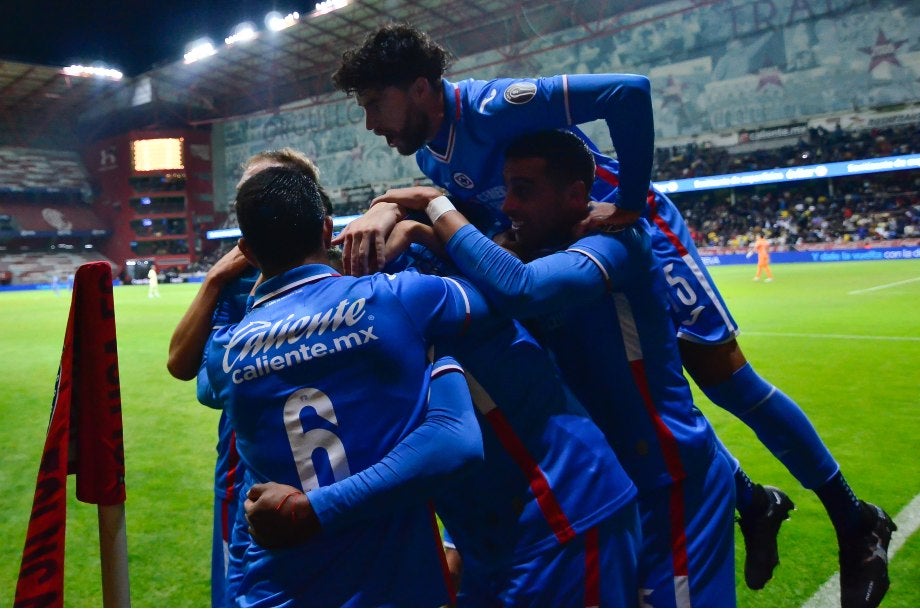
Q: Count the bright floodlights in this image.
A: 5